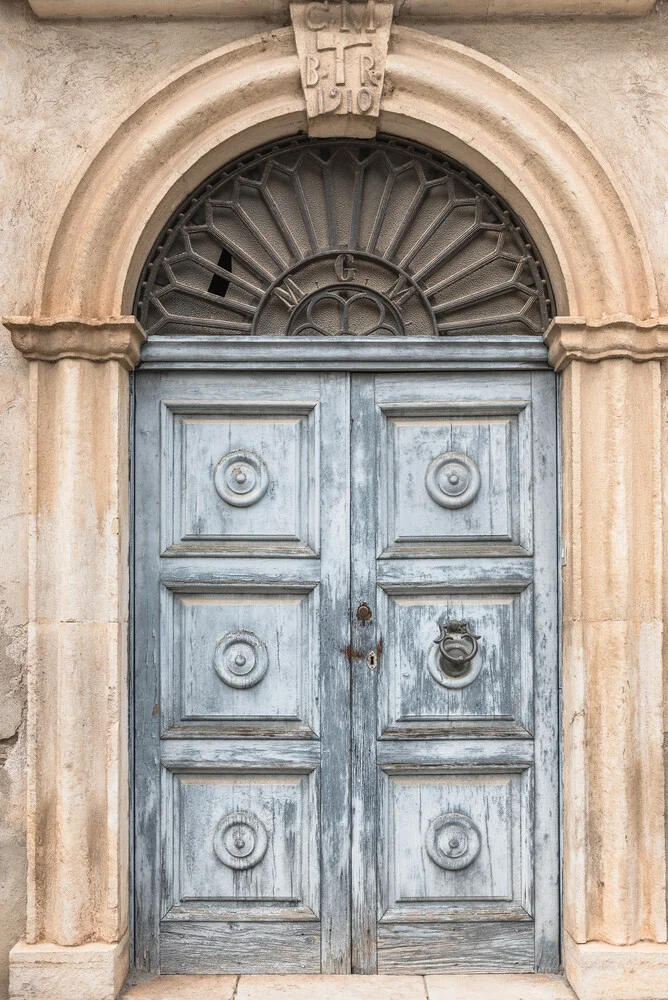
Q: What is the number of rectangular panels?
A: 6